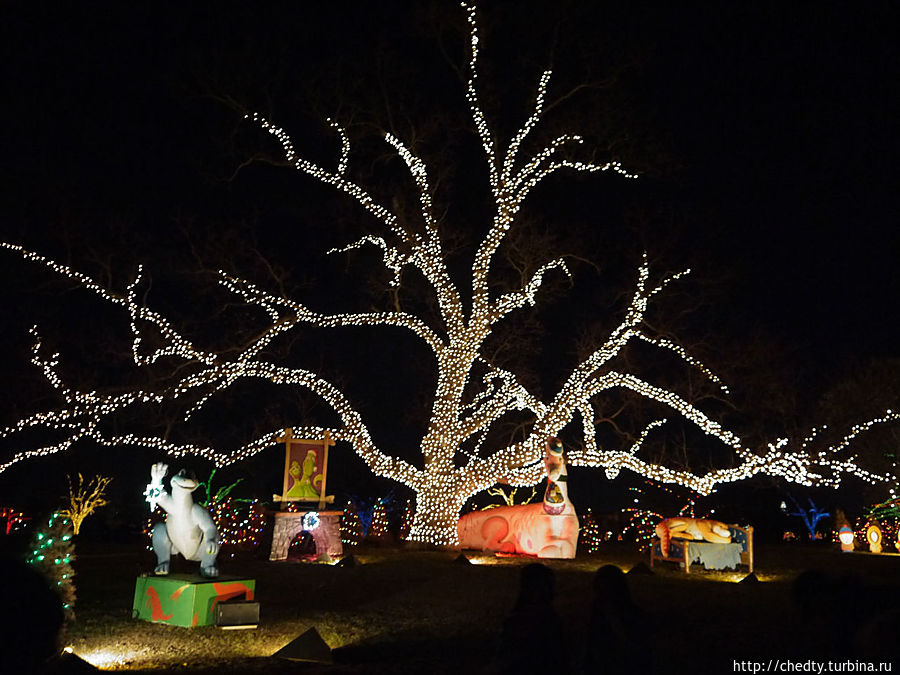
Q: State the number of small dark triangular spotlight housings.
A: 6